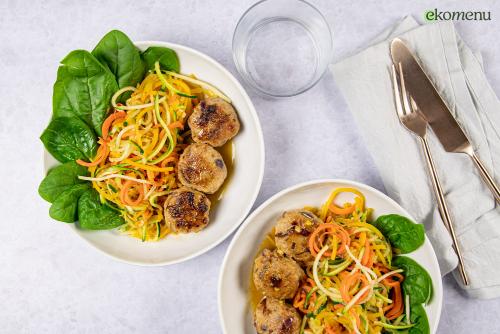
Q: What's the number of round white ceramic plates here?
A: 2